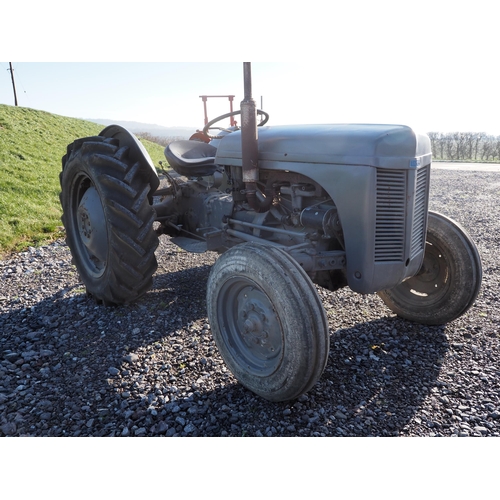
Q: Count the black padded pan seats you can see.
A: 1